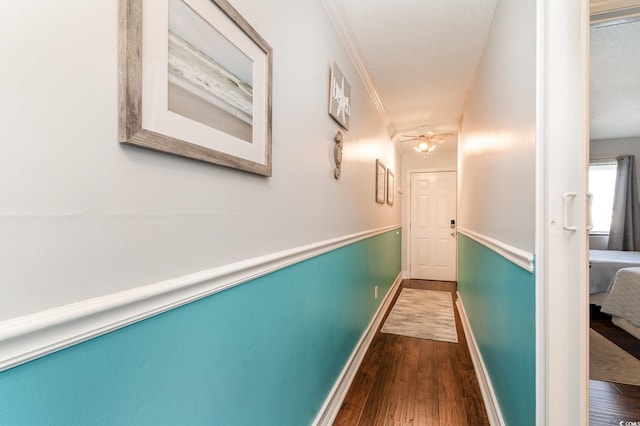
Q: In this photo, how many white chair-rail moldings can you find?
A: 2